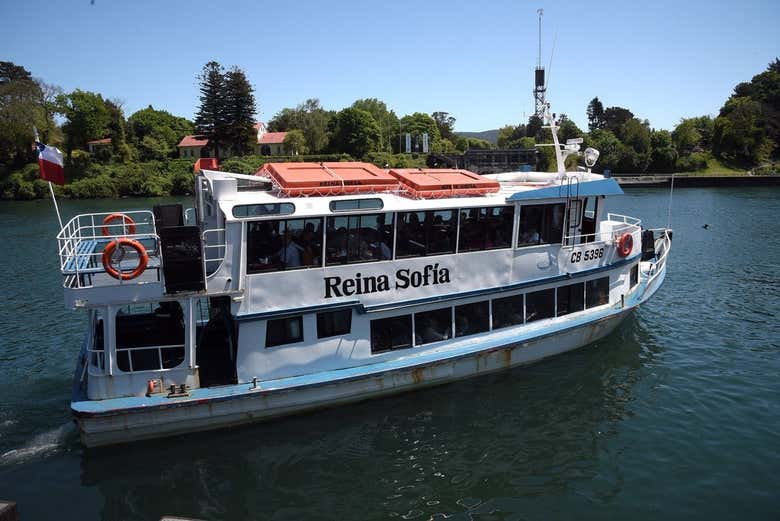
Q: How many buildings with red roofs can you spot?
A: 3